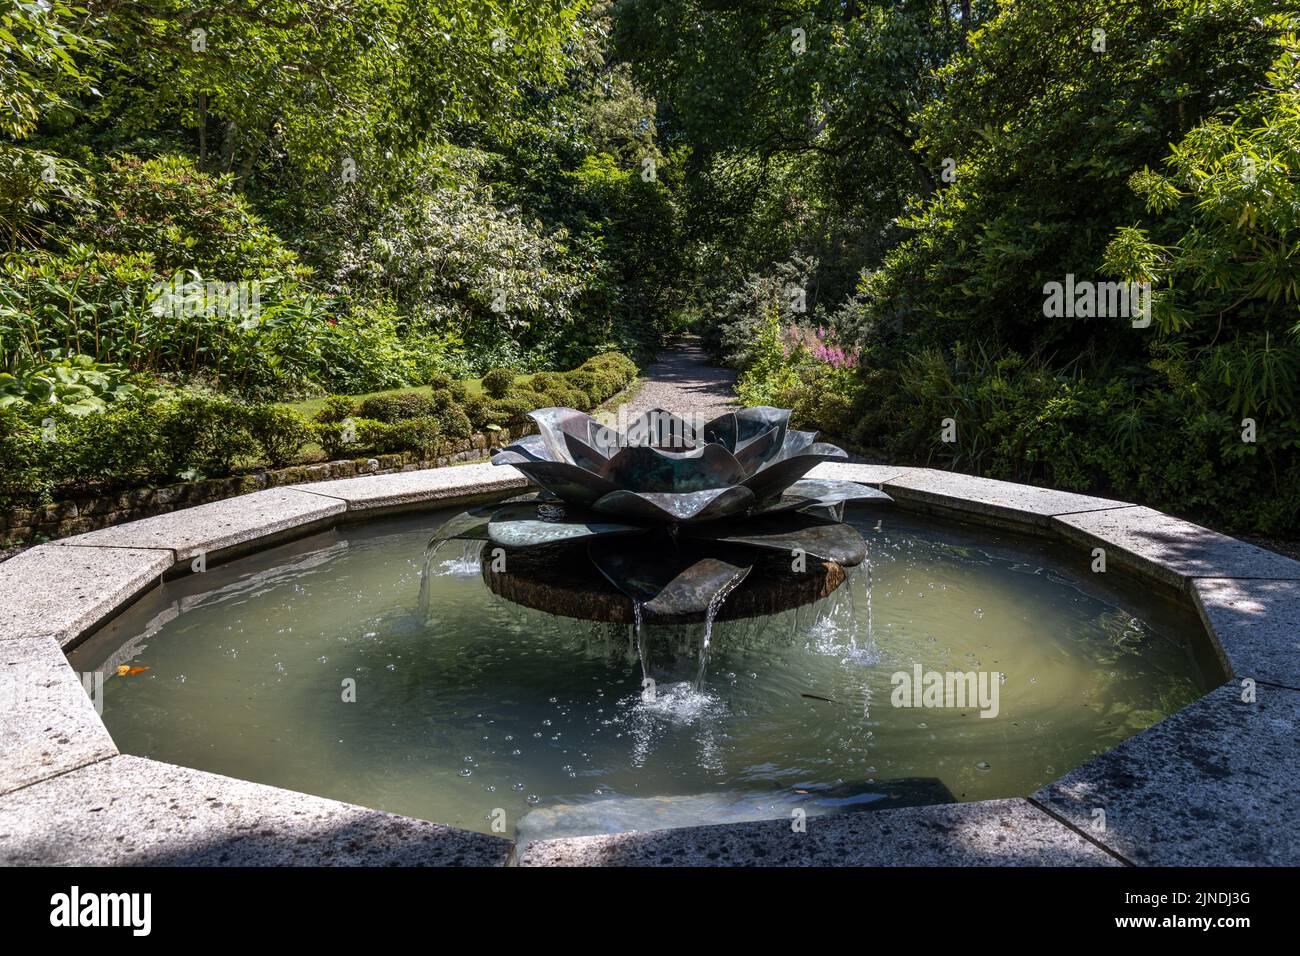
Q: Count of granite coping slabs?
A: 11